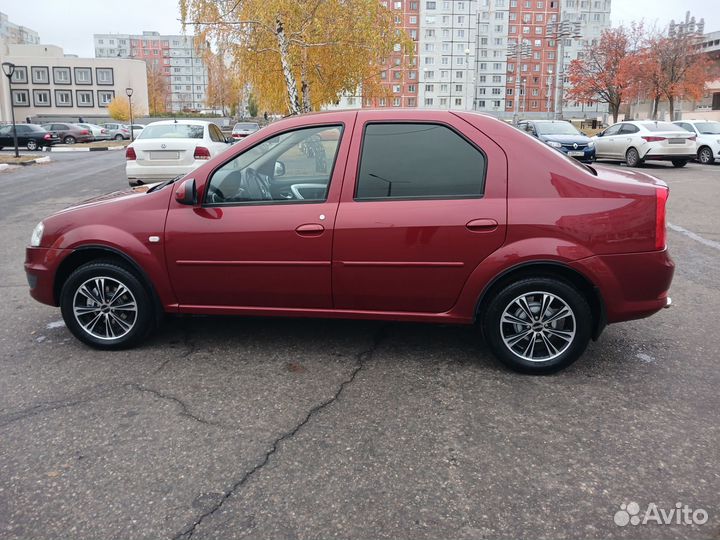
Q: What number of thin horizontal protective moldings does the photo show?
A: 2